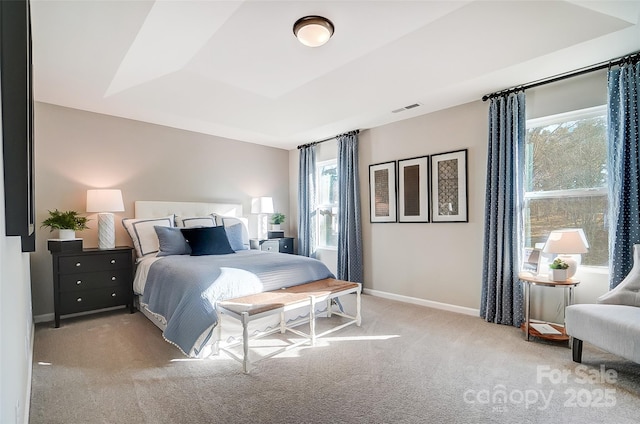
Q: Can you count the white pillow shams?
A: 3